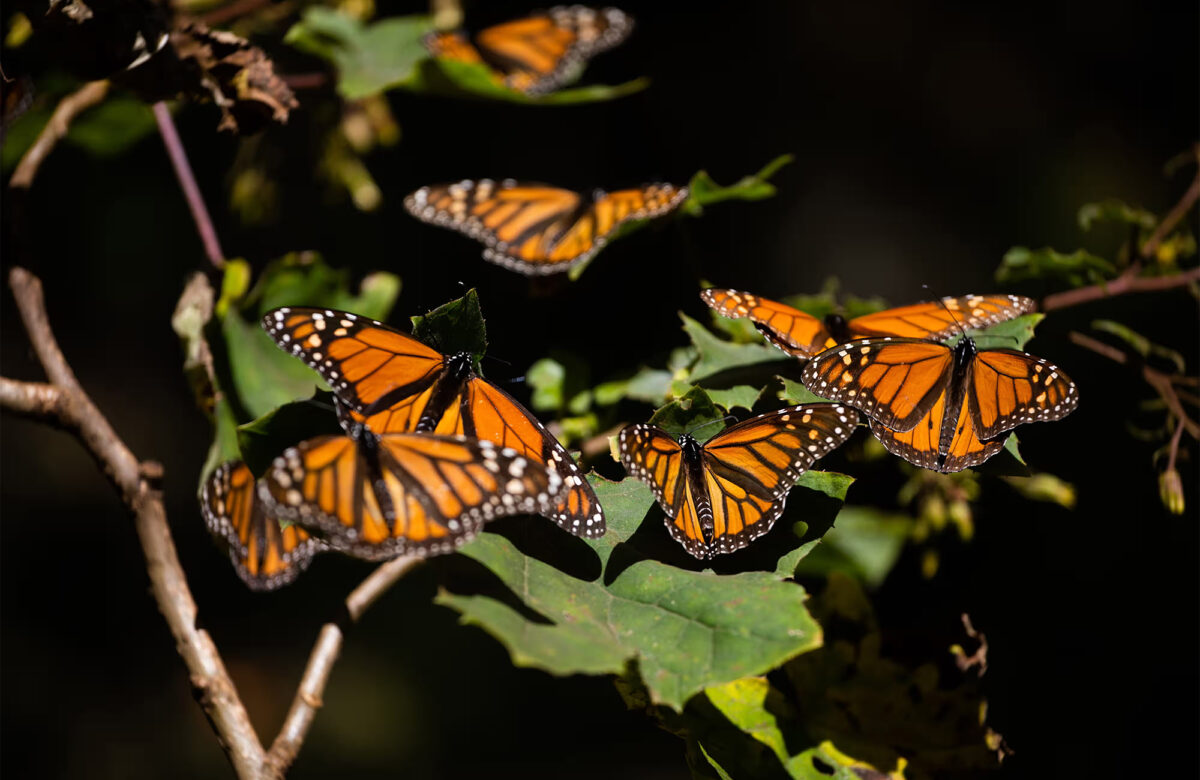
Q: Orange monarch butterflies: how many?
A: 8